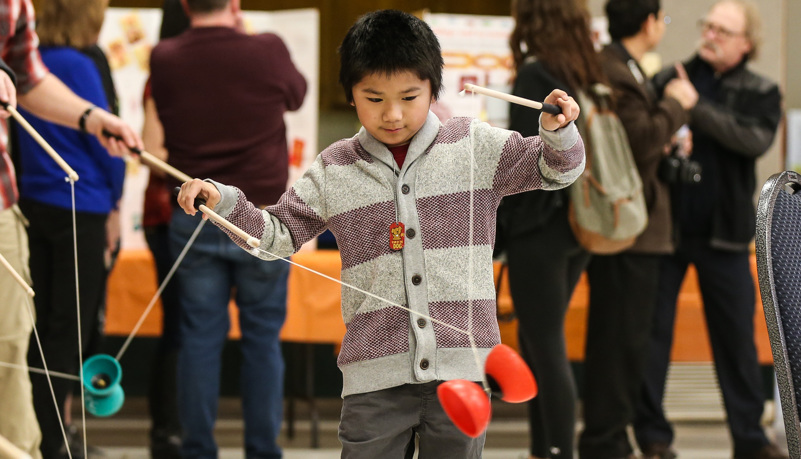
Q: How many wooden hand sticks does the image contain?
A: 5